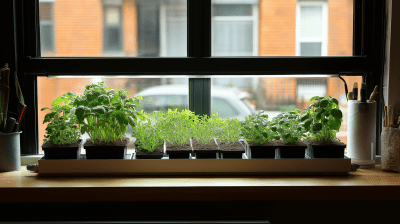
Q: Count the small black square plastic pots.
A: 9